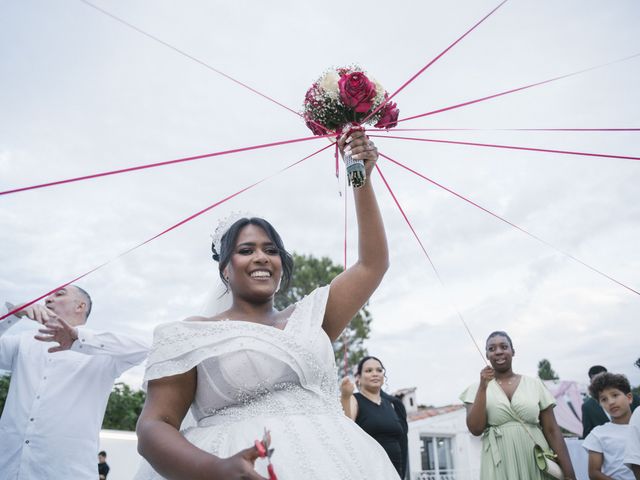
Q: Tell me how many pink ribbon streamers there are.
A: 10